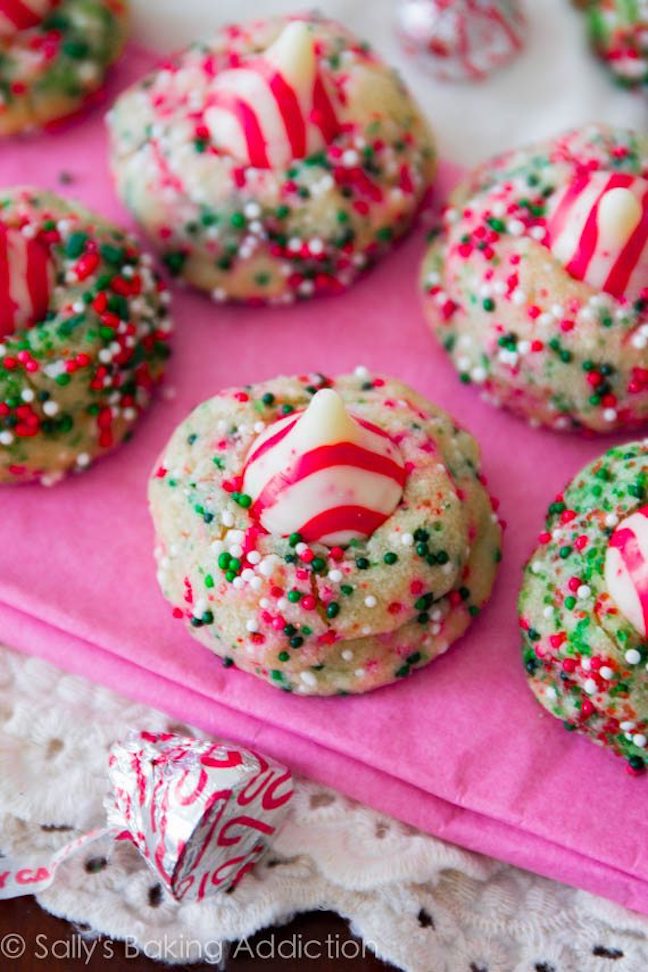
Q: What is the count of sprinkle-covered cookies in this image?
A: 7